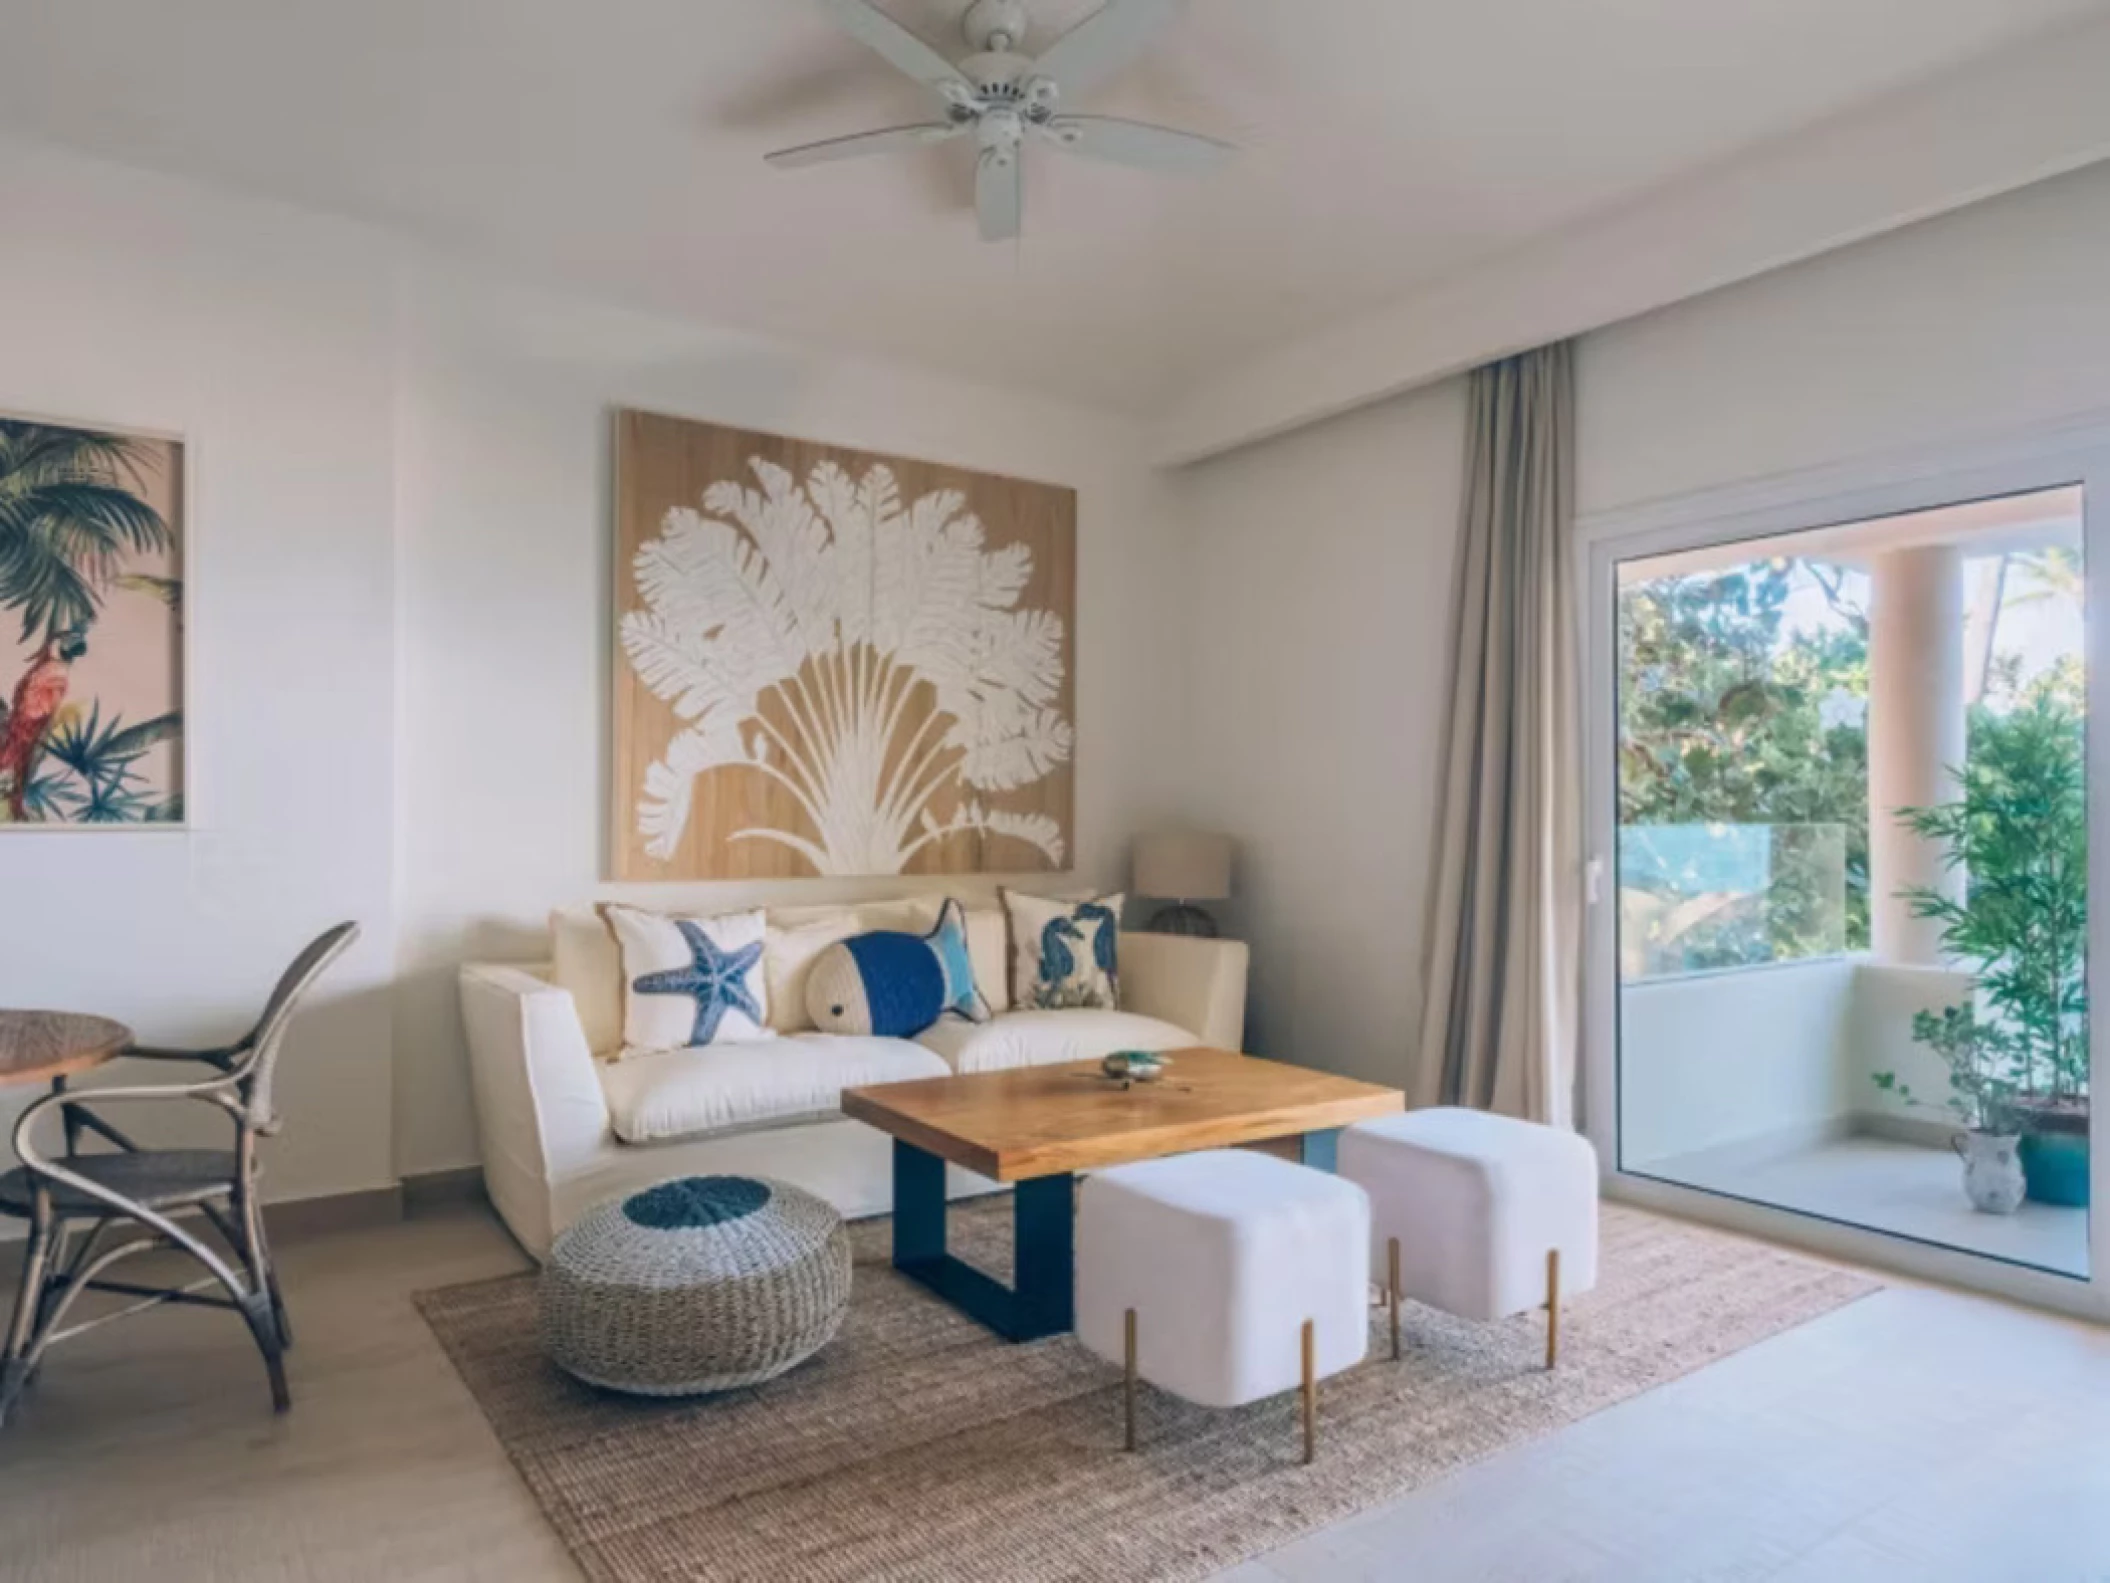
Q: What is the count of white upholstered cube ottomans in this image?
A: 2